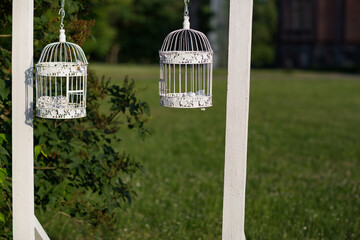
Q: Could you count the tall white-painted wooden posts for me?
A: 2